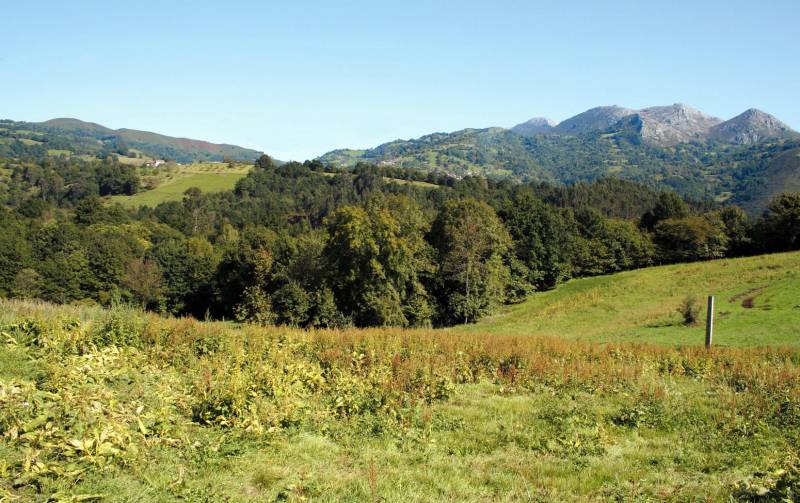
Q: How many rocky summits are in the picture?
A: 4